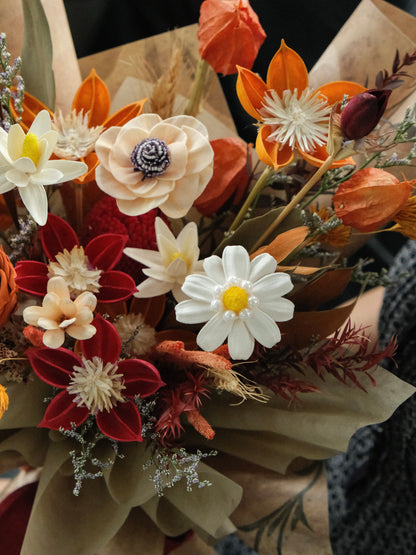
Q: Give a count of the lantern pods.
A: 3